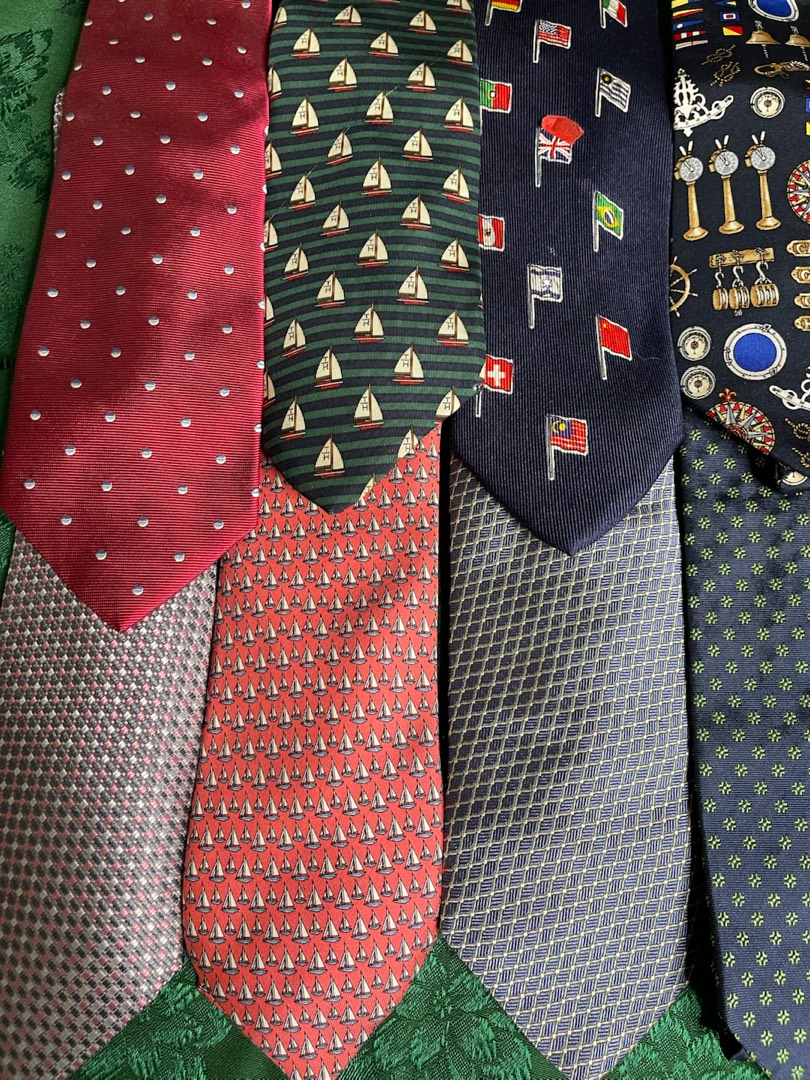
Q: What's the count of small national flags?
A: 12